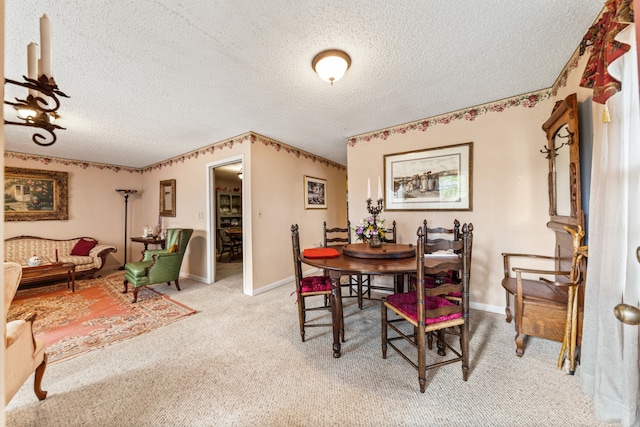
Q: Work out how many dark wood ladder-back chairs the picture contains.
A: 6